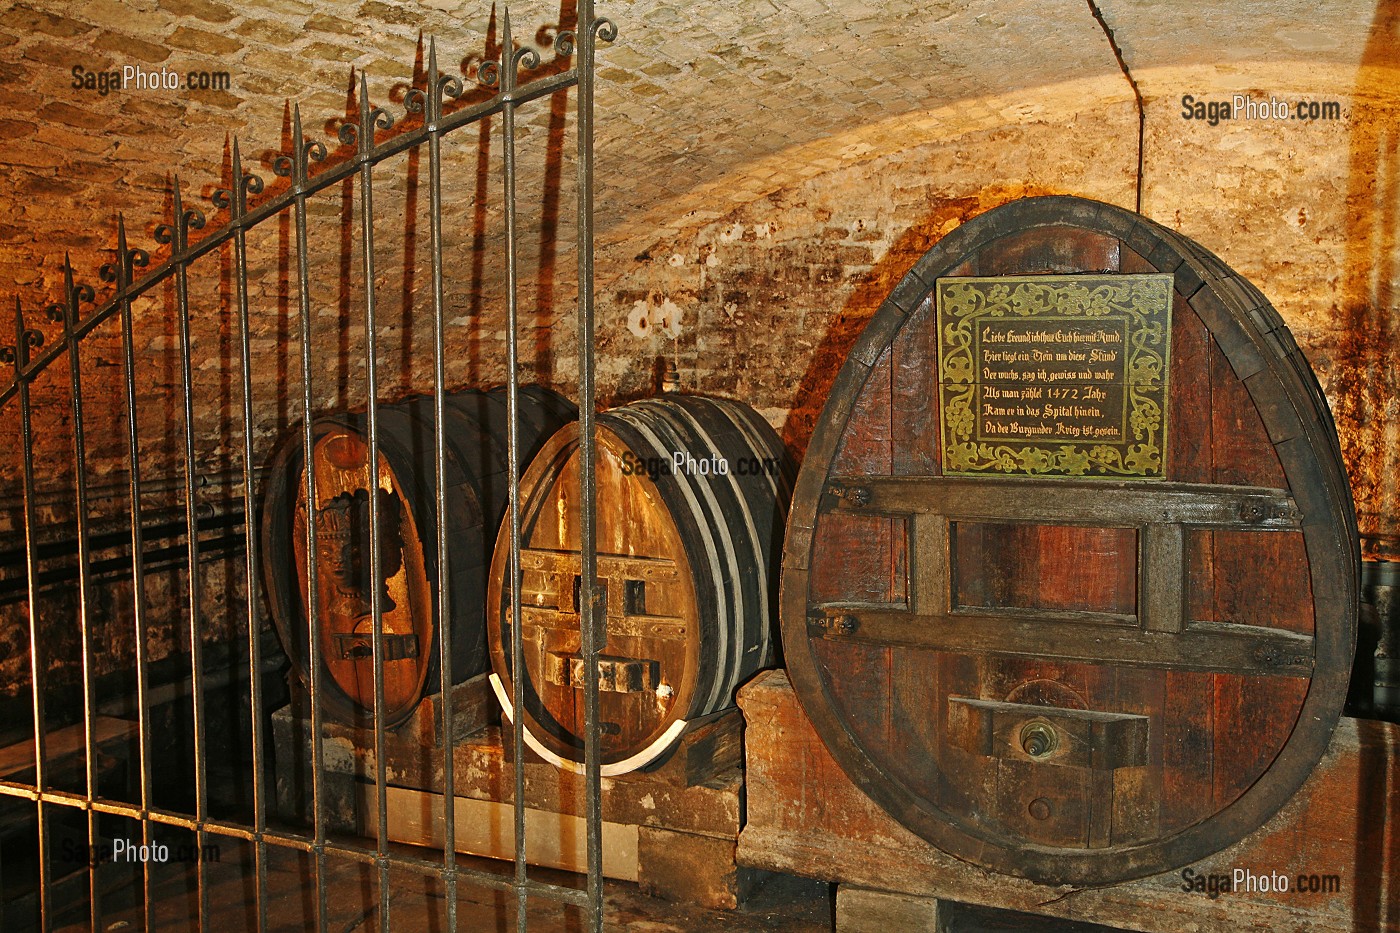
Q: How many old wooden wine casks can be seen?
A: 3